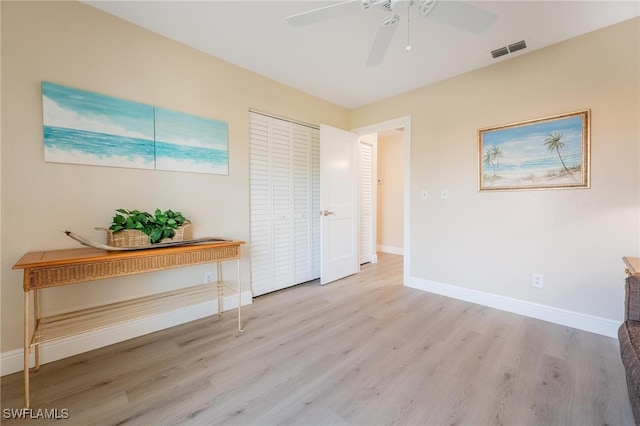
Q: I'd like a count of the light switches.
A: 2